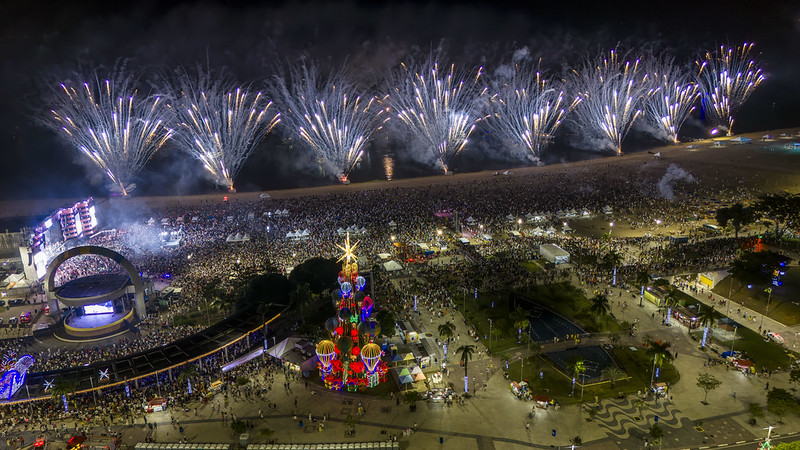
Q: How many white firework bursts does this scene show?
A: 8